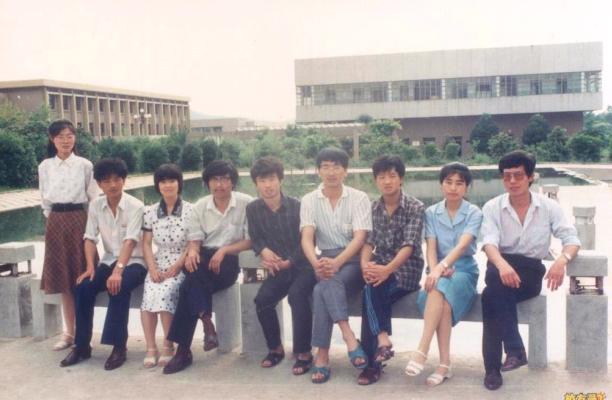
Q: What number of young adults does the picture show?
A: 9